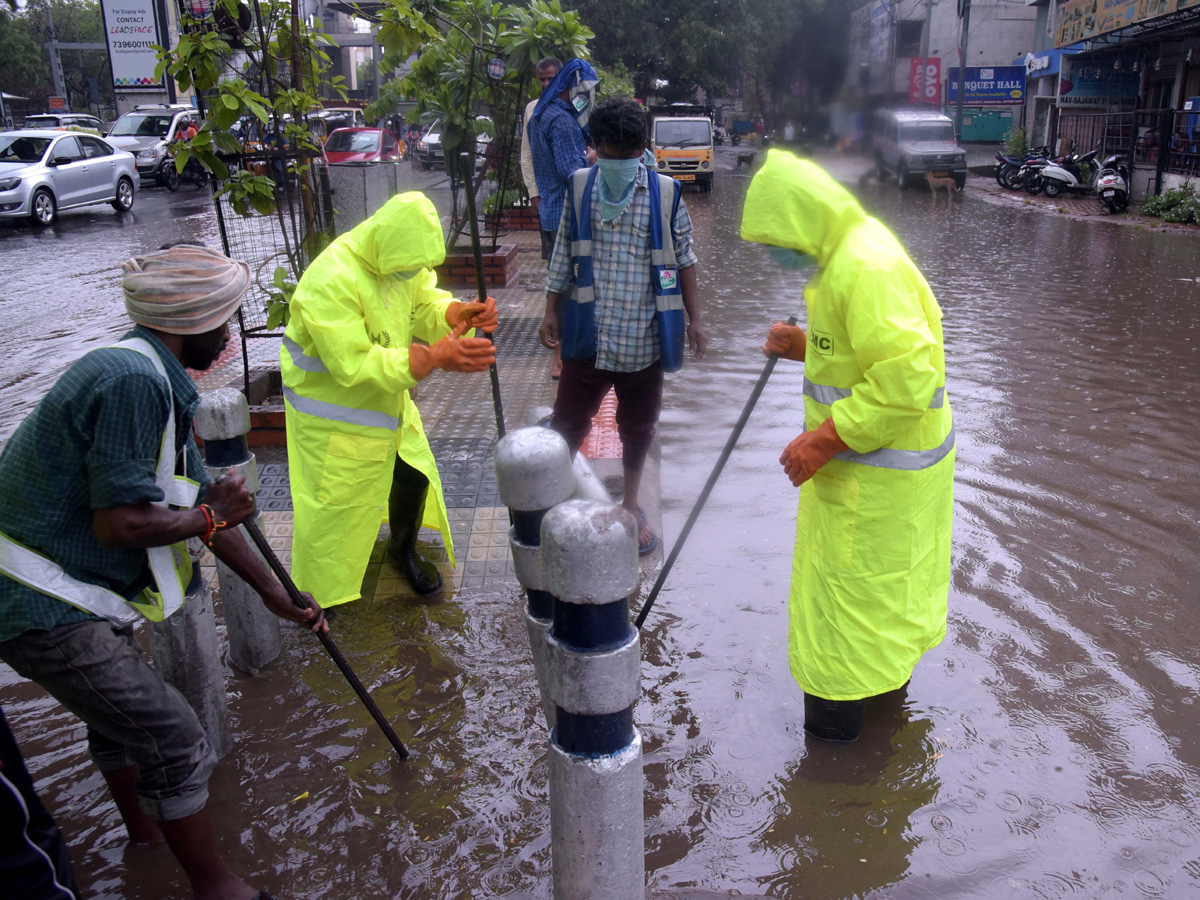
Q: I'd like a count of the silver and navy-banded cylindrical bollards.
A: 5